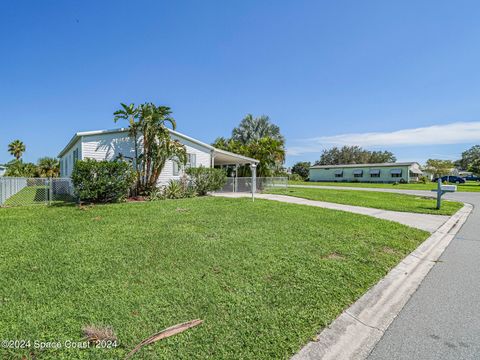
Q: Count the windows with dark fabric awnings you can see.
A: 4